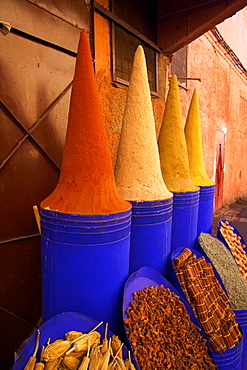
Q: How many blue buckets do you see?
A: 9